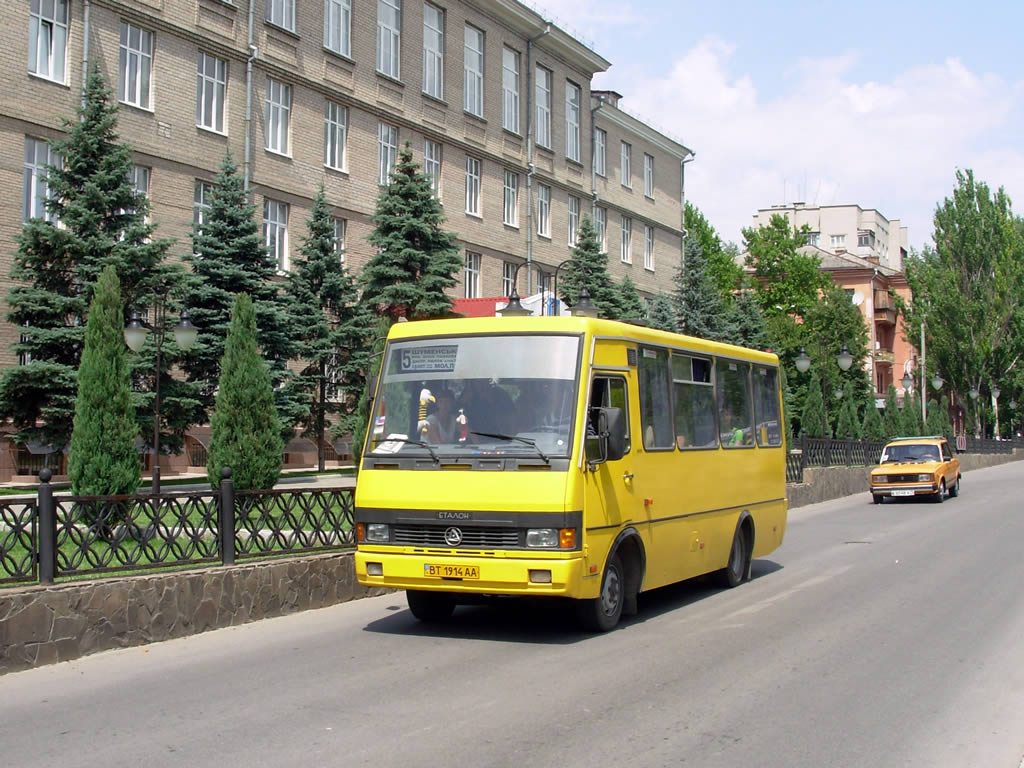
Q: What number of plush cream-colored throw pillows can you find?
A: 0